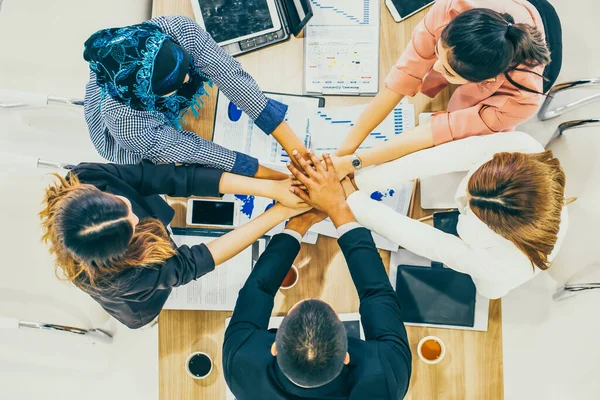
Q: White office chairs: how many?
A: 4